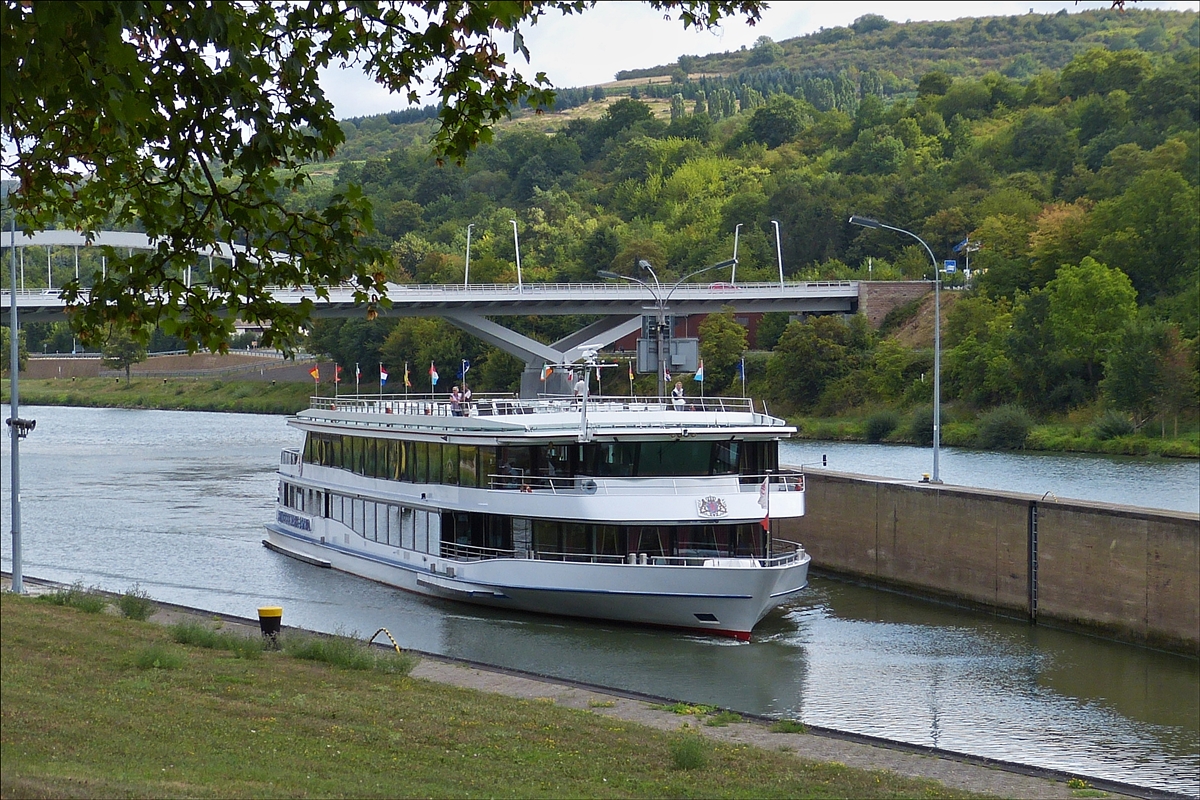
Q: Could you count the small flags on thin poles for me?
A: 14